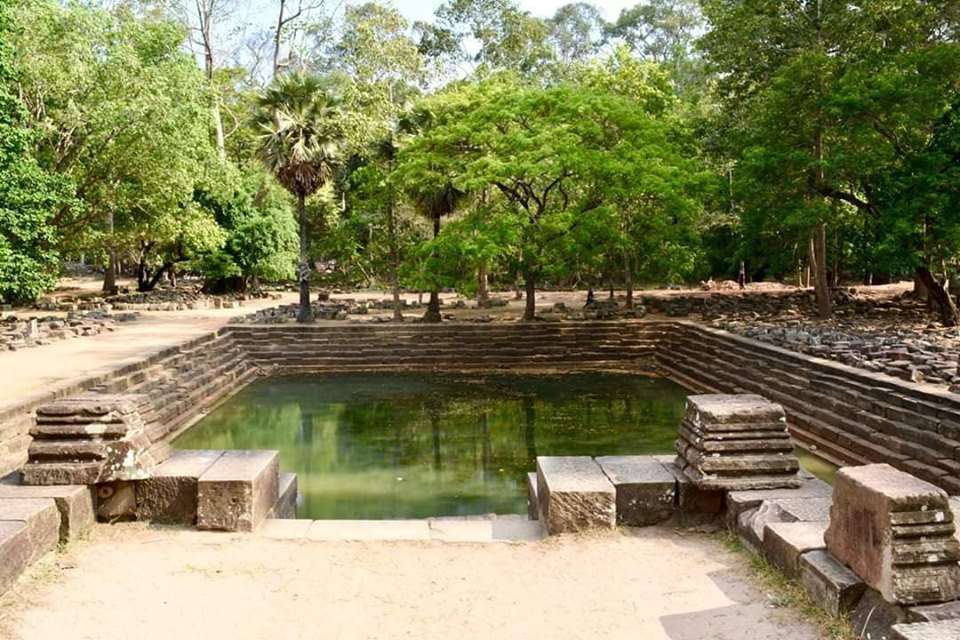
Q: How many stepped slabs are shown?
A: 3